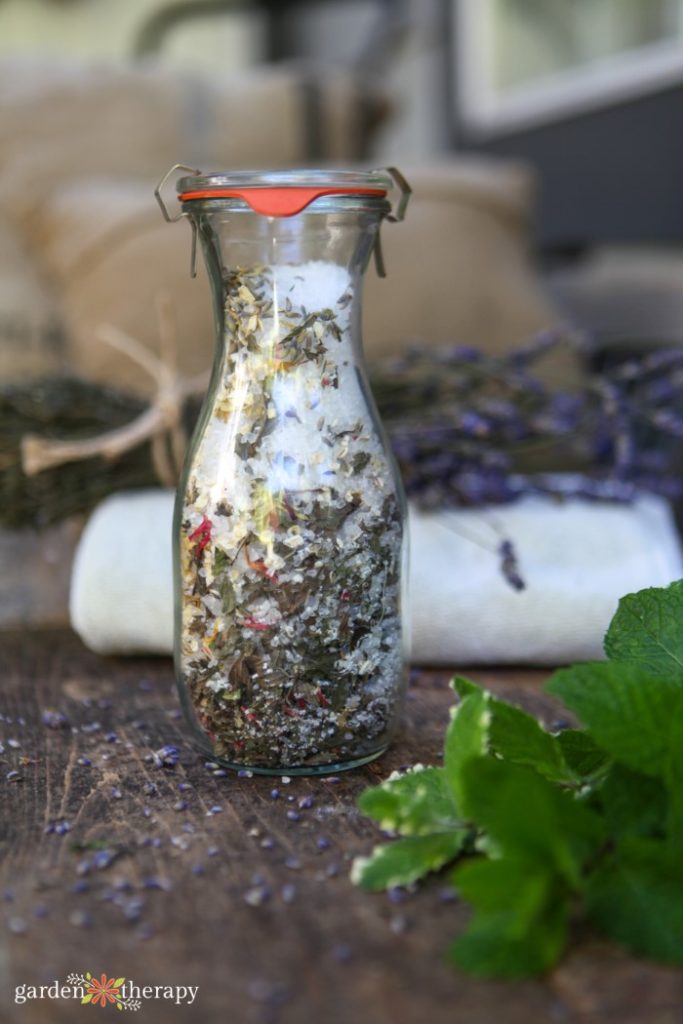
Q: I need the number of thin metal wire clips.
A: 2